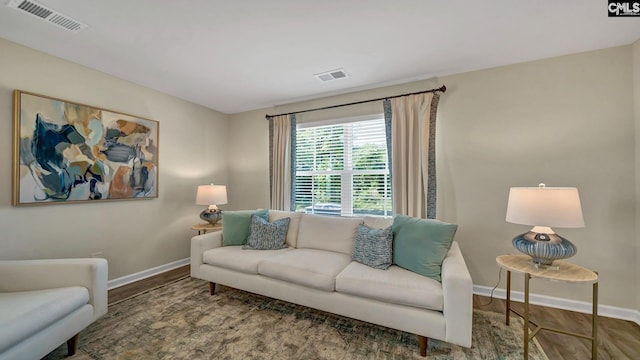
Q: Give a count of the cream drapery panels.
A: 2